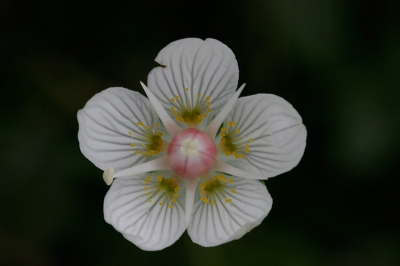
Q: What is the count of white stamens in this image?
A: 5